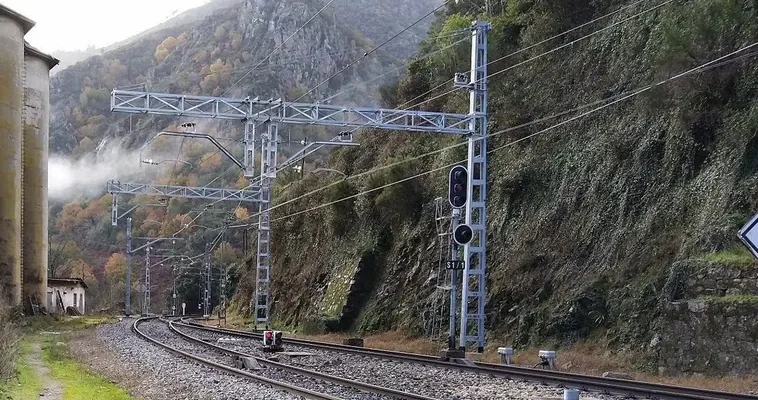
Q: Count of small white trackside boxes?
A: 2